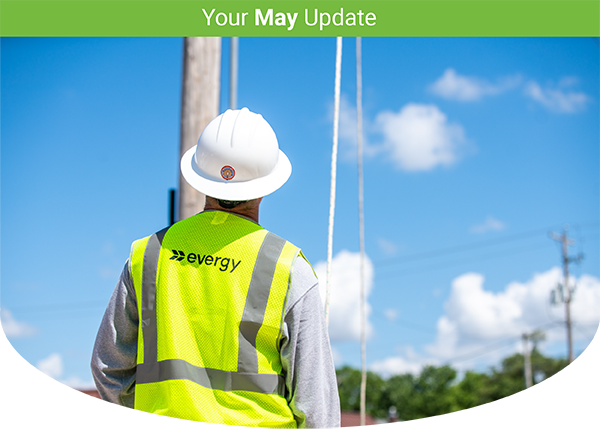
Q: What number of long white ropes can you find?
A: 2